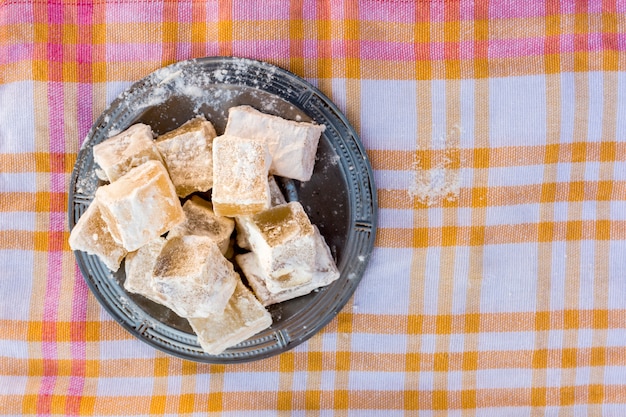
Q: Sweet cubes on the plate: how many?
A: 13